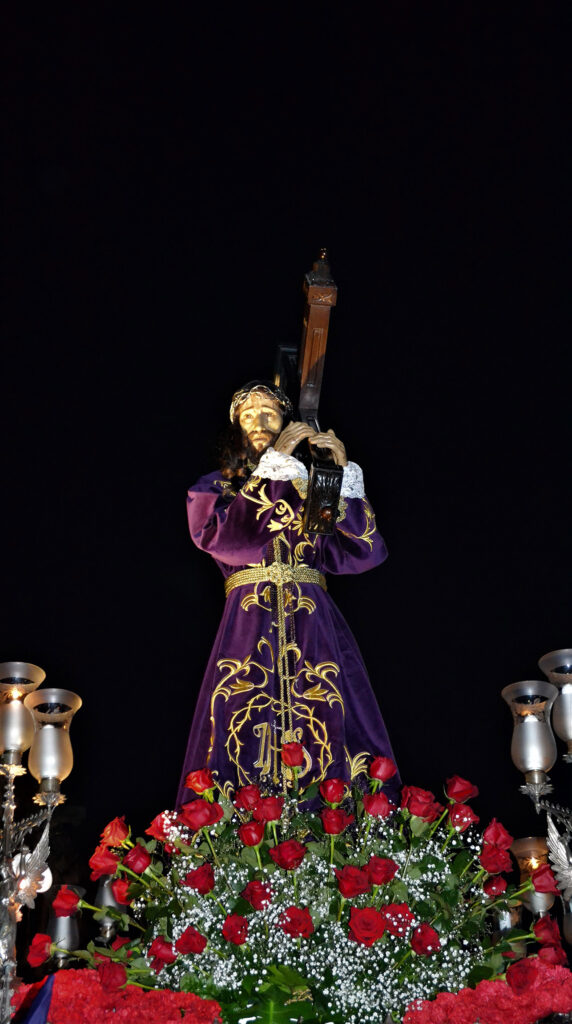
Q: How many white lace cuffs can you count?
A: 2